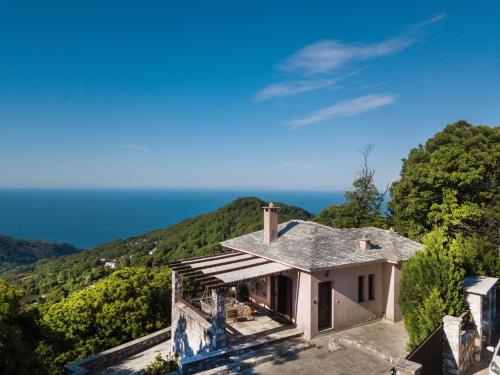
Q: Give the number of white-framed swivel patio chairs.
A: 0